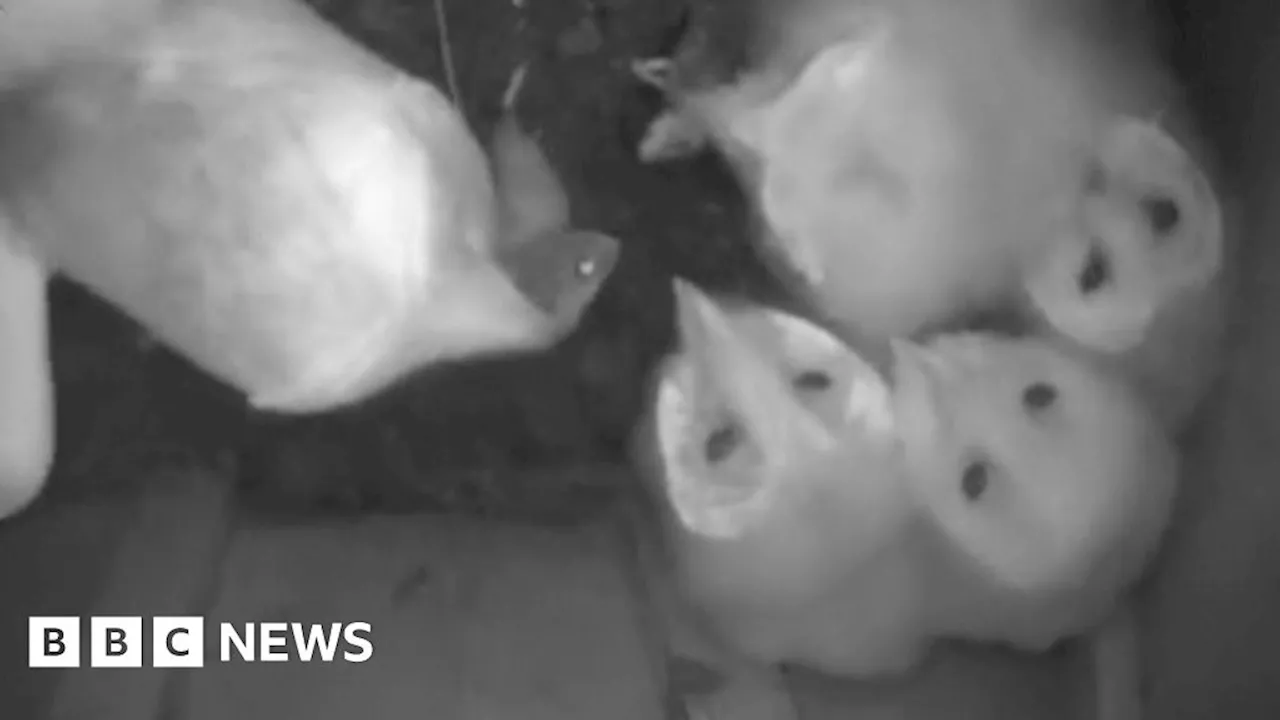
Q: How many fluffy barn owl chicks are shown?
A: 4